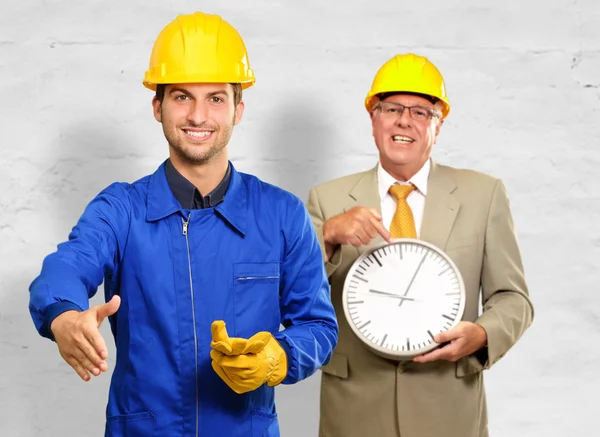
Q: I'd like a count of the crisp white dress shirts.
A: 1